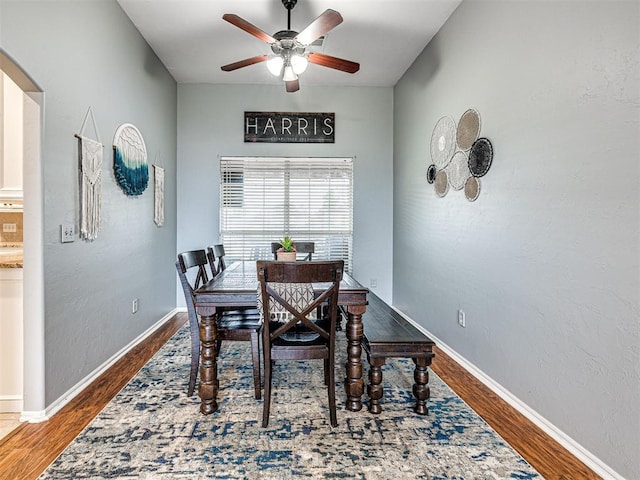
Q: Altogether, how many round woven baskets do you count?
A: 7